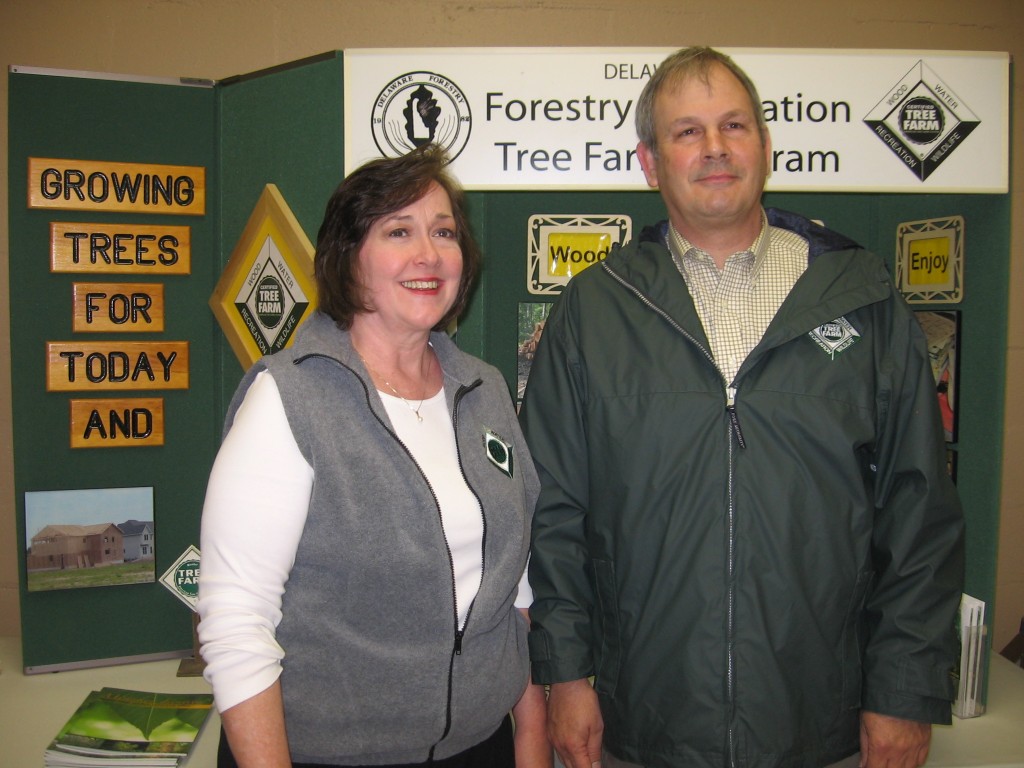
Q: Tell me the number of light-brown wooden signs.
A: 5